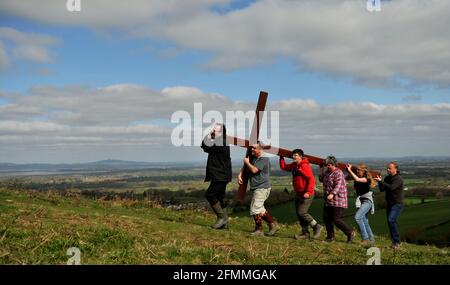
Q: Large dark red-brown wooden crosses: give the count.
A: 1